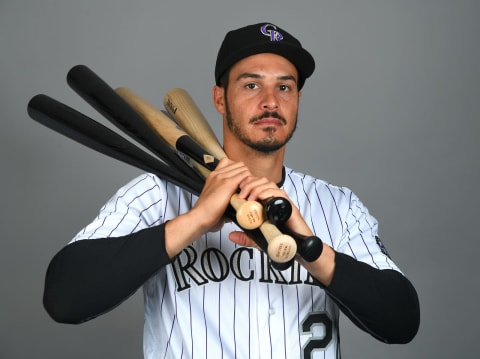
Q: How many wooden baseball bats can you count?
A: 5